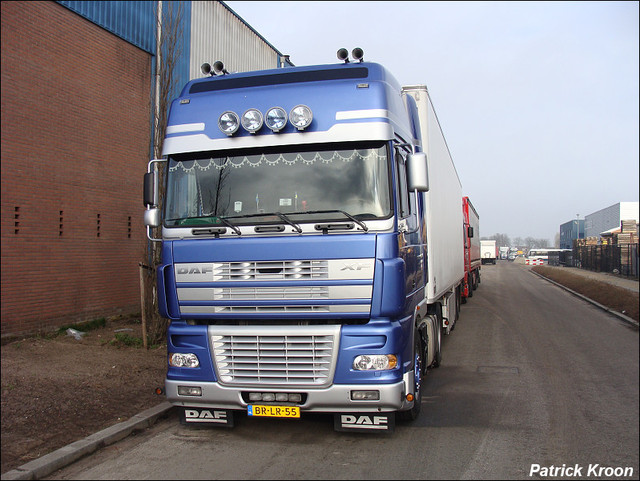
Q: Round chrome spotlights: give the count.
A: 4